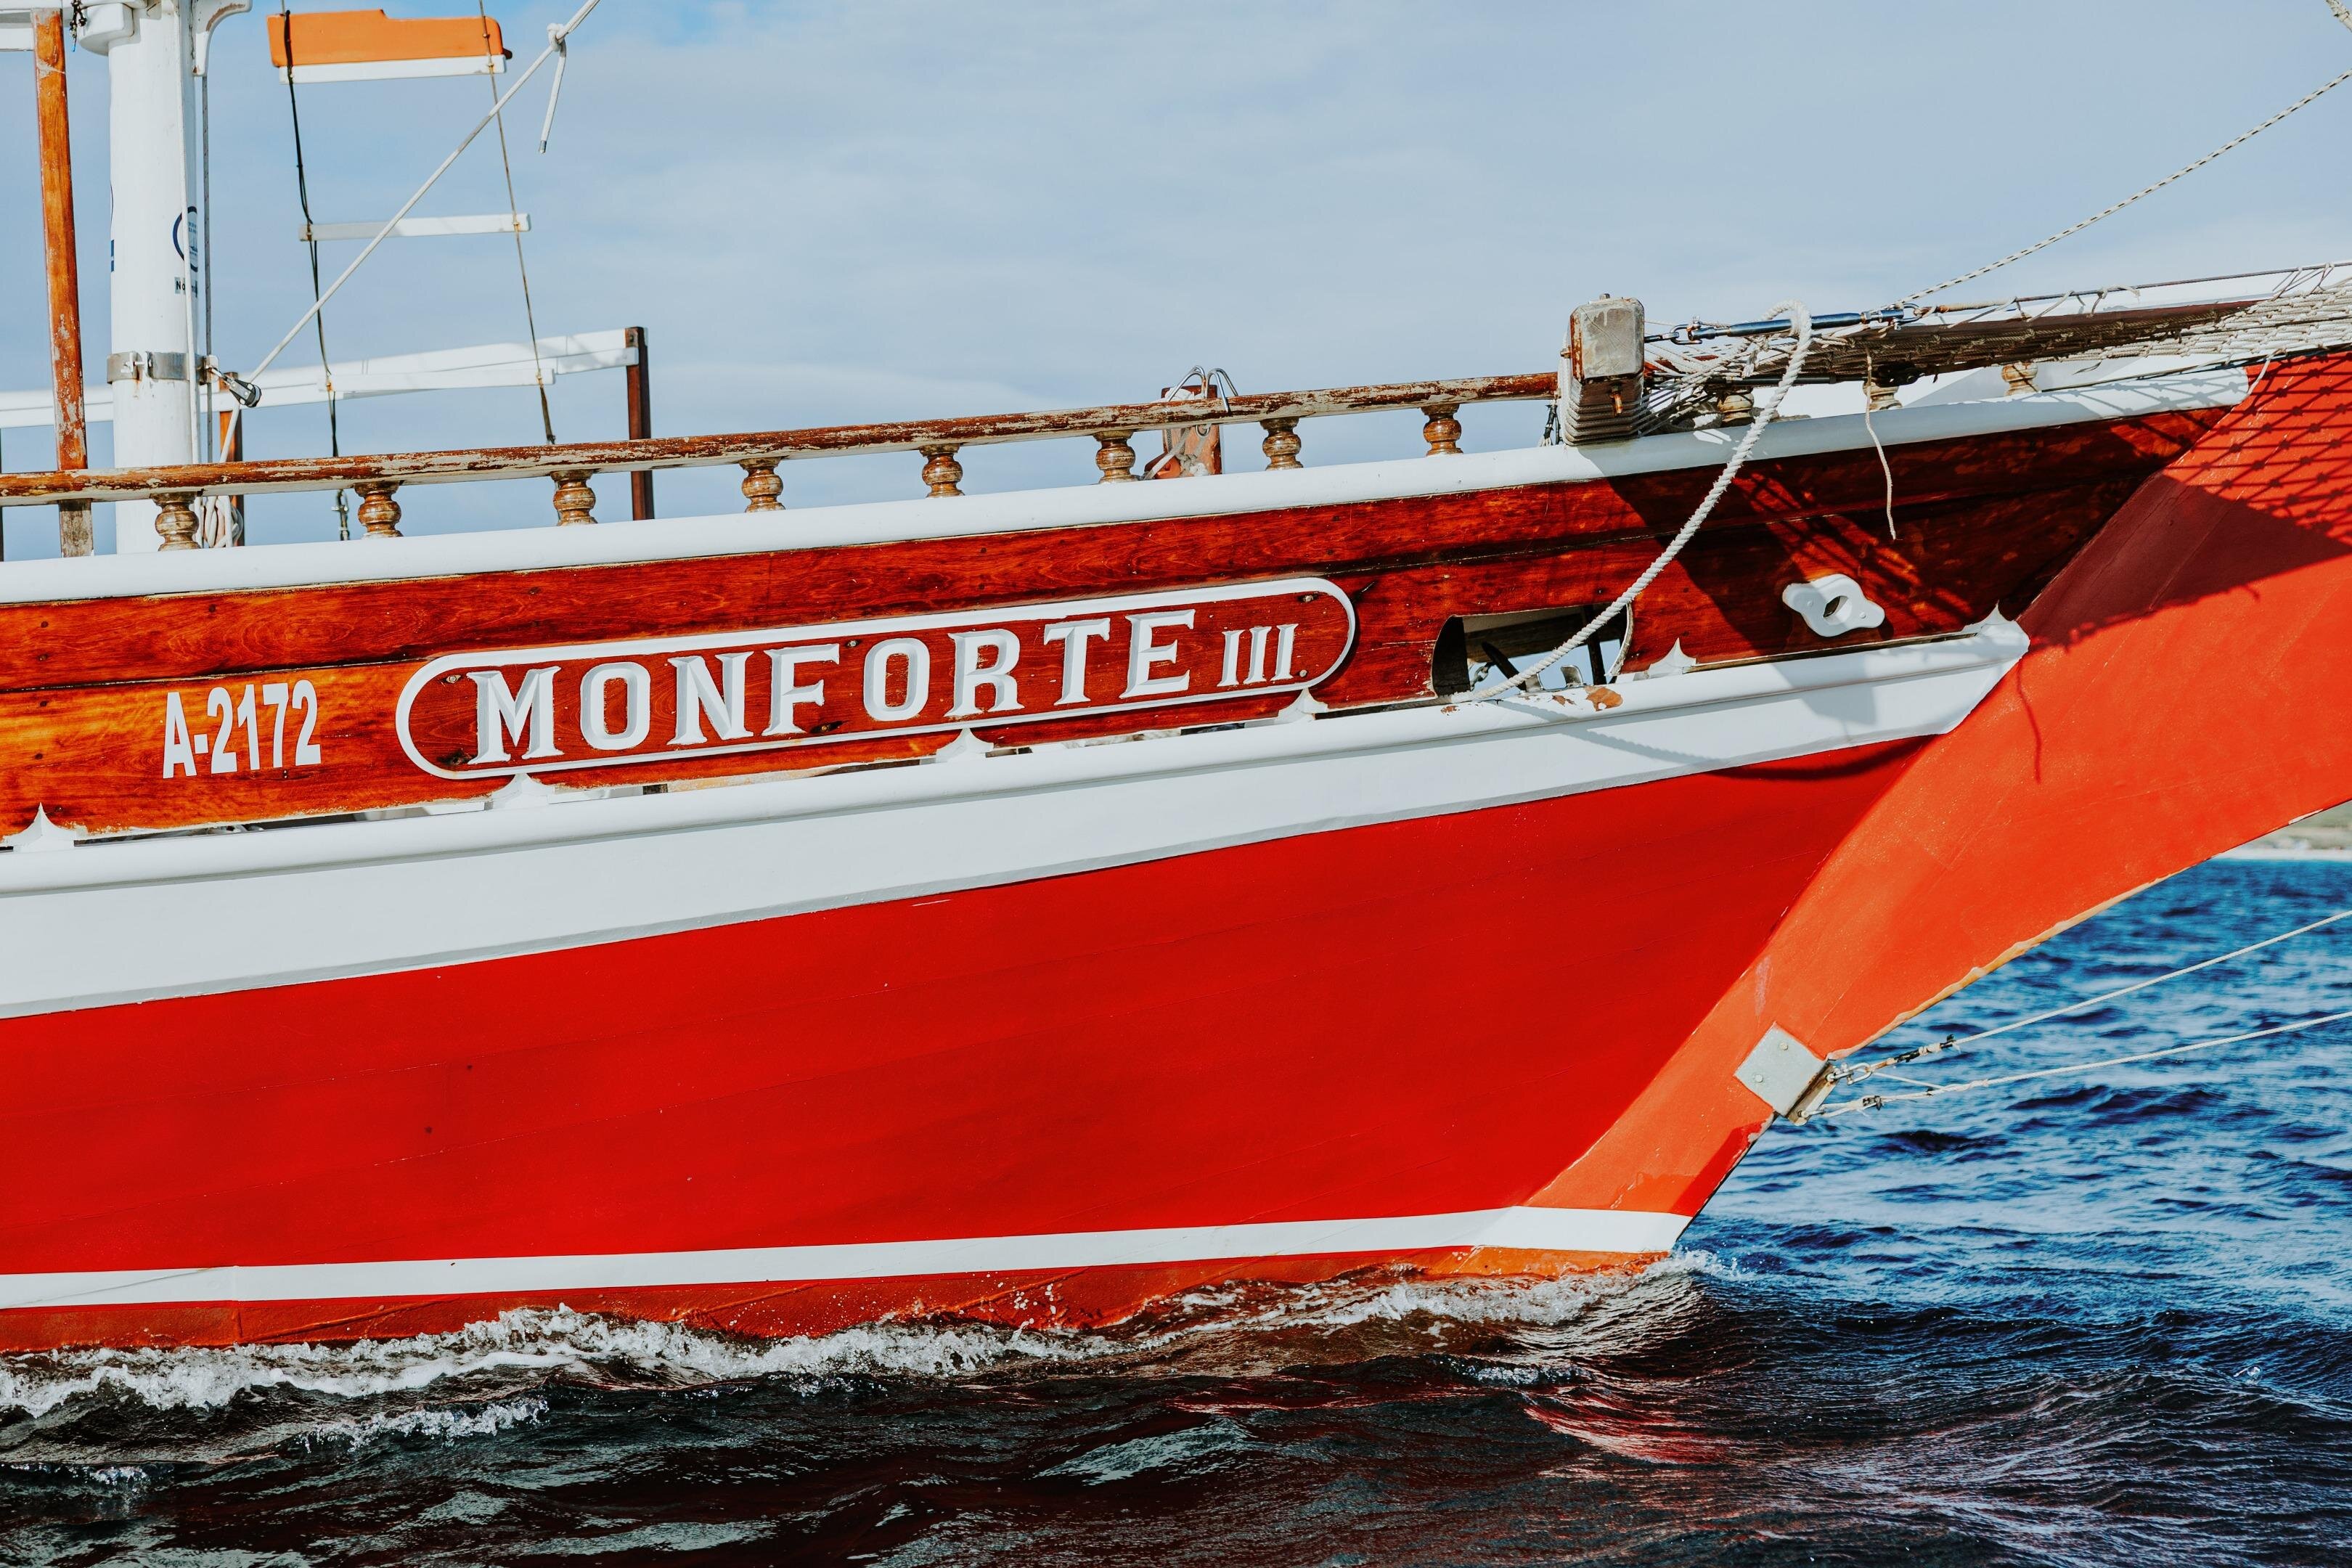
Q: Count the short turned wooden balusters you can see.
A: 11